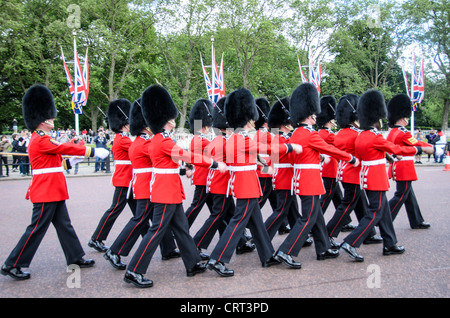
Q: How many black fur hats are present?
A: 14